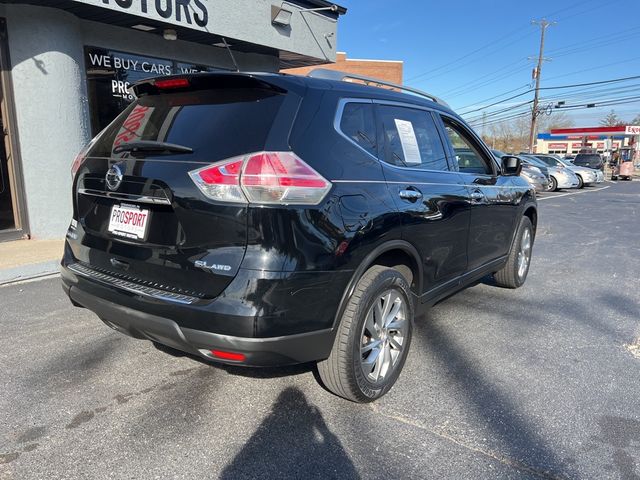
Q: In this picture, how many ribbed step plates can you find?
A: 1